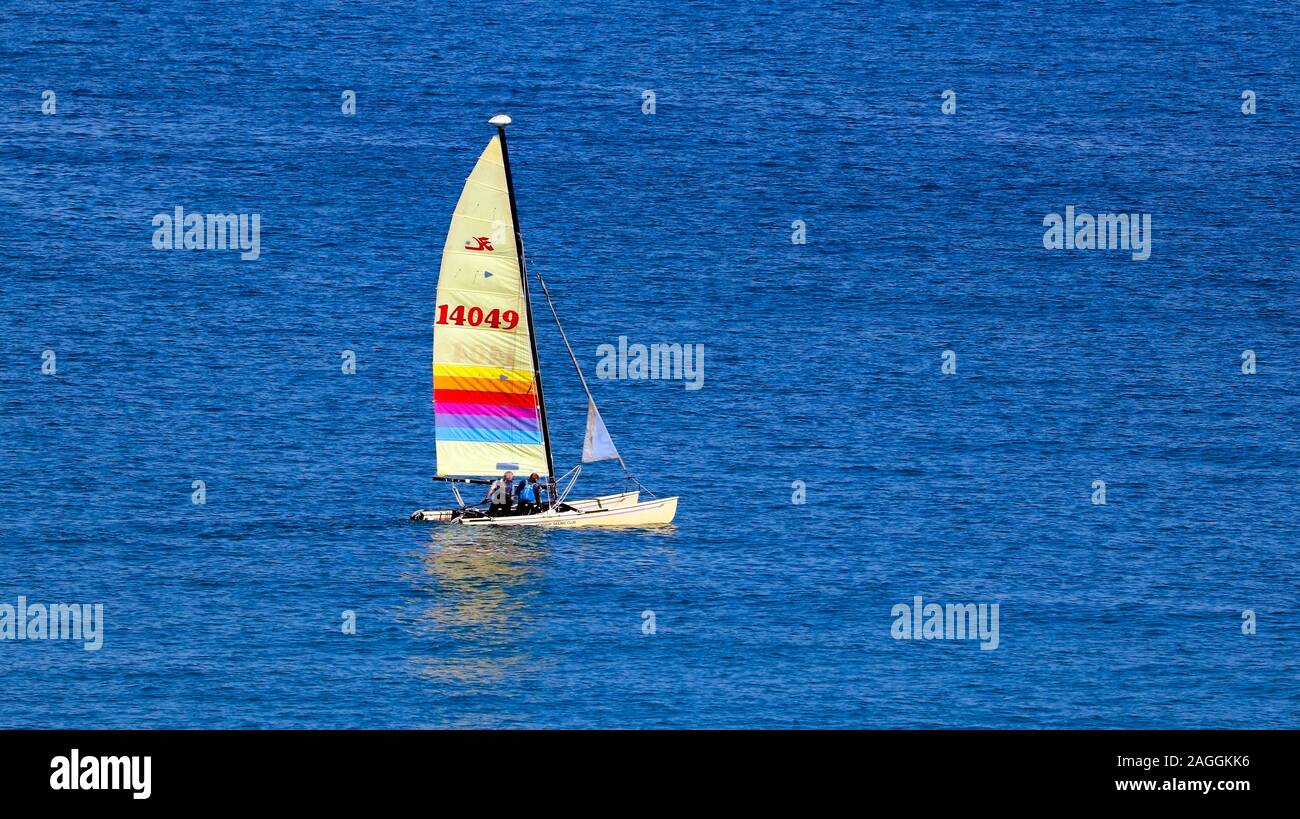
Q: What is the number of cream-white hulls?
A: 2